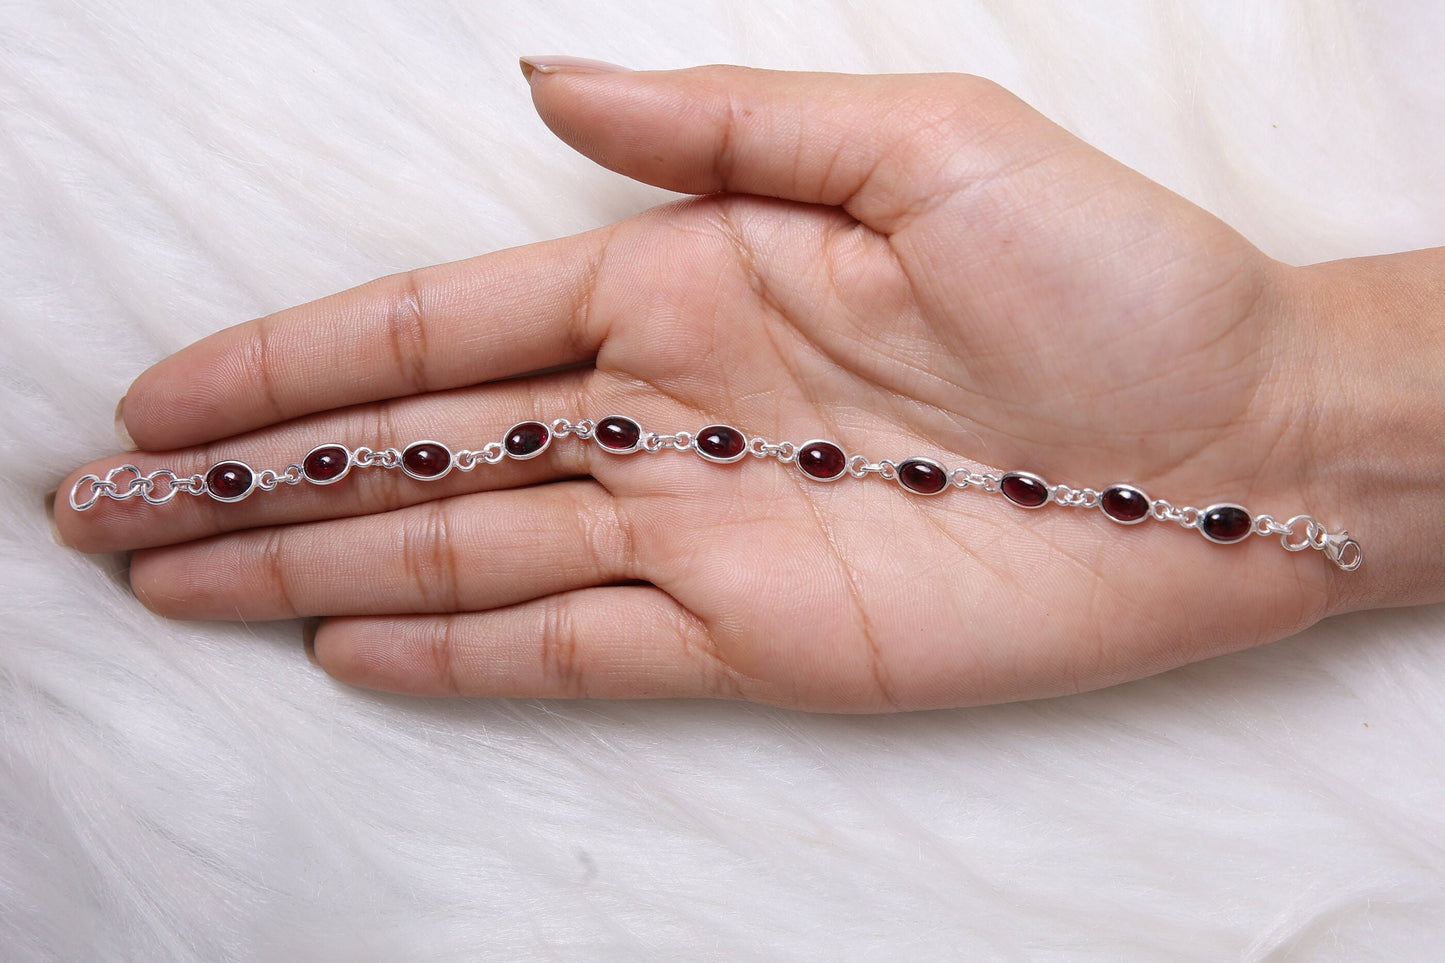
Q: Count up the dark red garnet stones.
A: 11